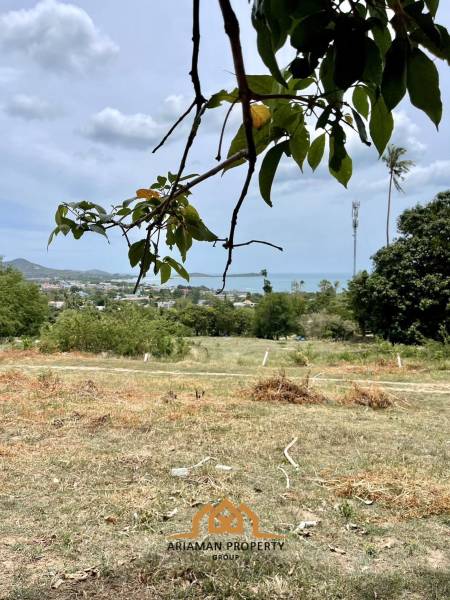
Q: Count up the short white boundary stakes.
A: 3